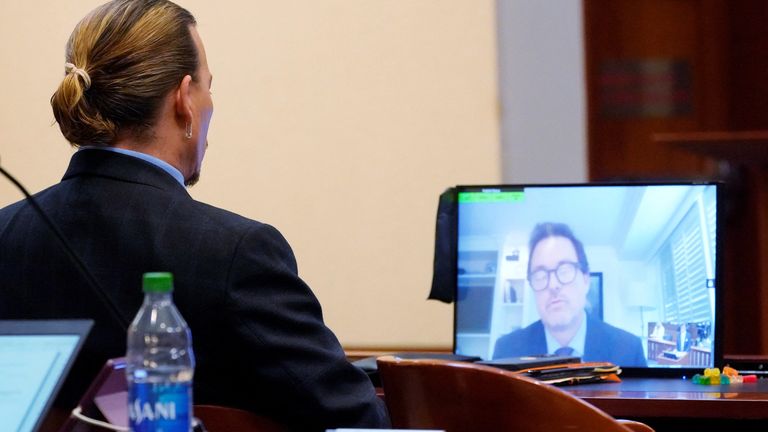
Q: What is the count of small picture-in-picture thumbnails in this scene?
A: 1